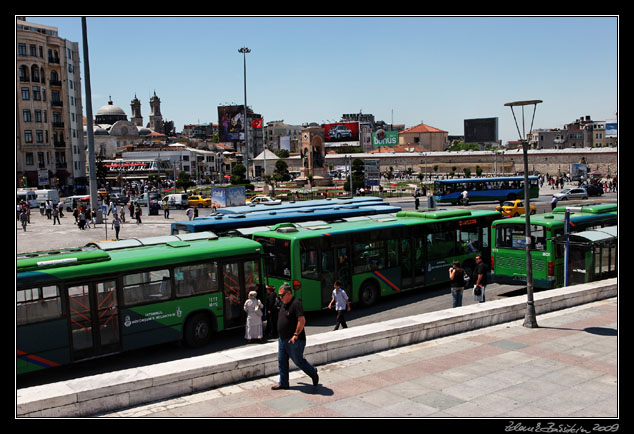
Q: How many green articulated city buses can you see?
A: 3